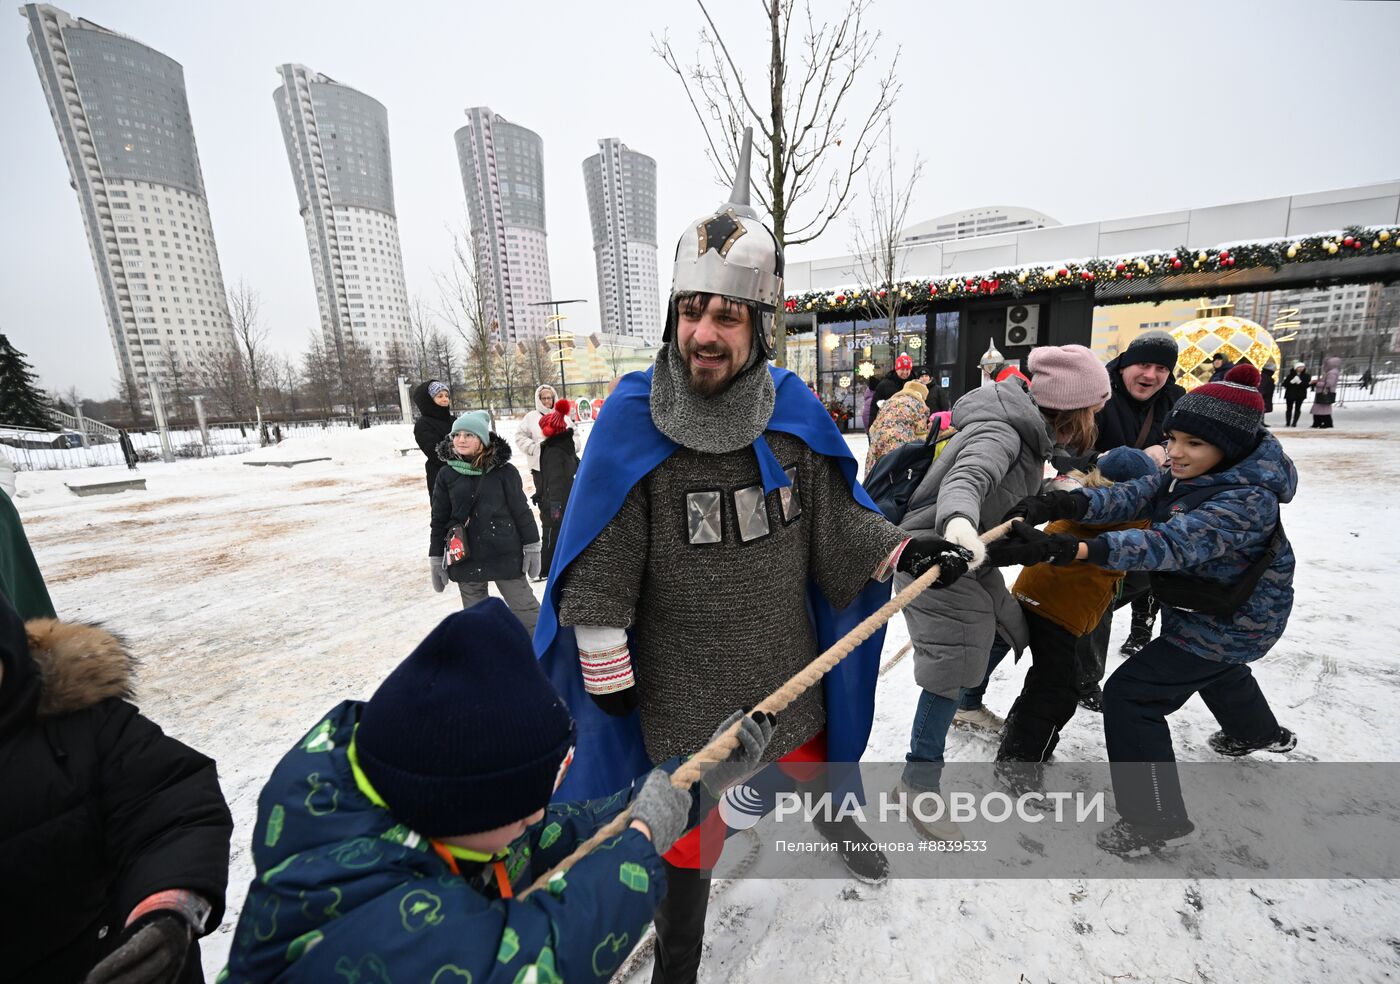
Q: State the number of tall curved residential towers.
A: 4